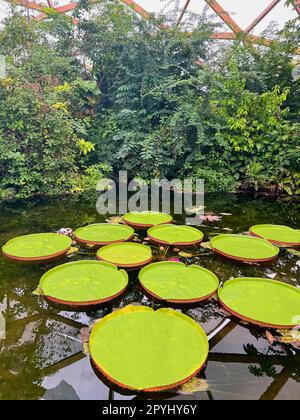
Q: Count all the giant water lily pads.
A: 11